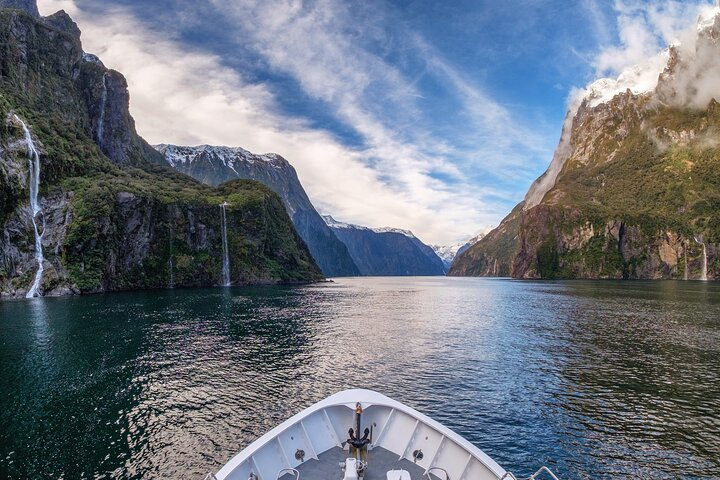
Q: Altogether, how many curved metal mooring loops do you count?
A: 2